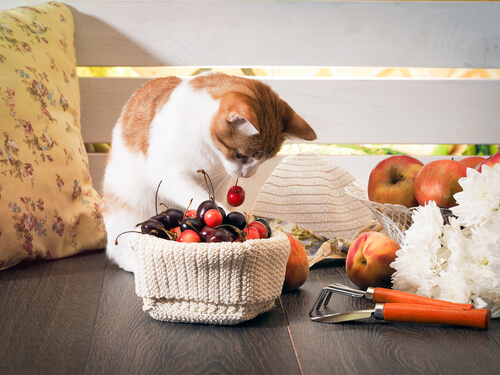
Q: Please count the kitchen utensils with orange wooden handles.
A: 2